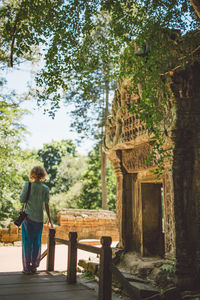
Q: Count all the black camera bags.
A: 1